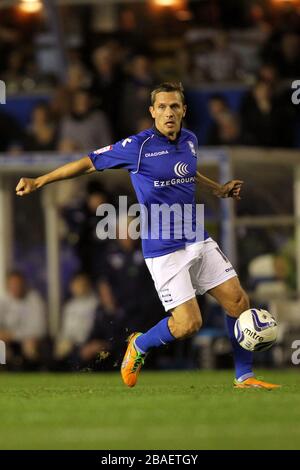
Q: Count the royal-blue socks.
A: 2